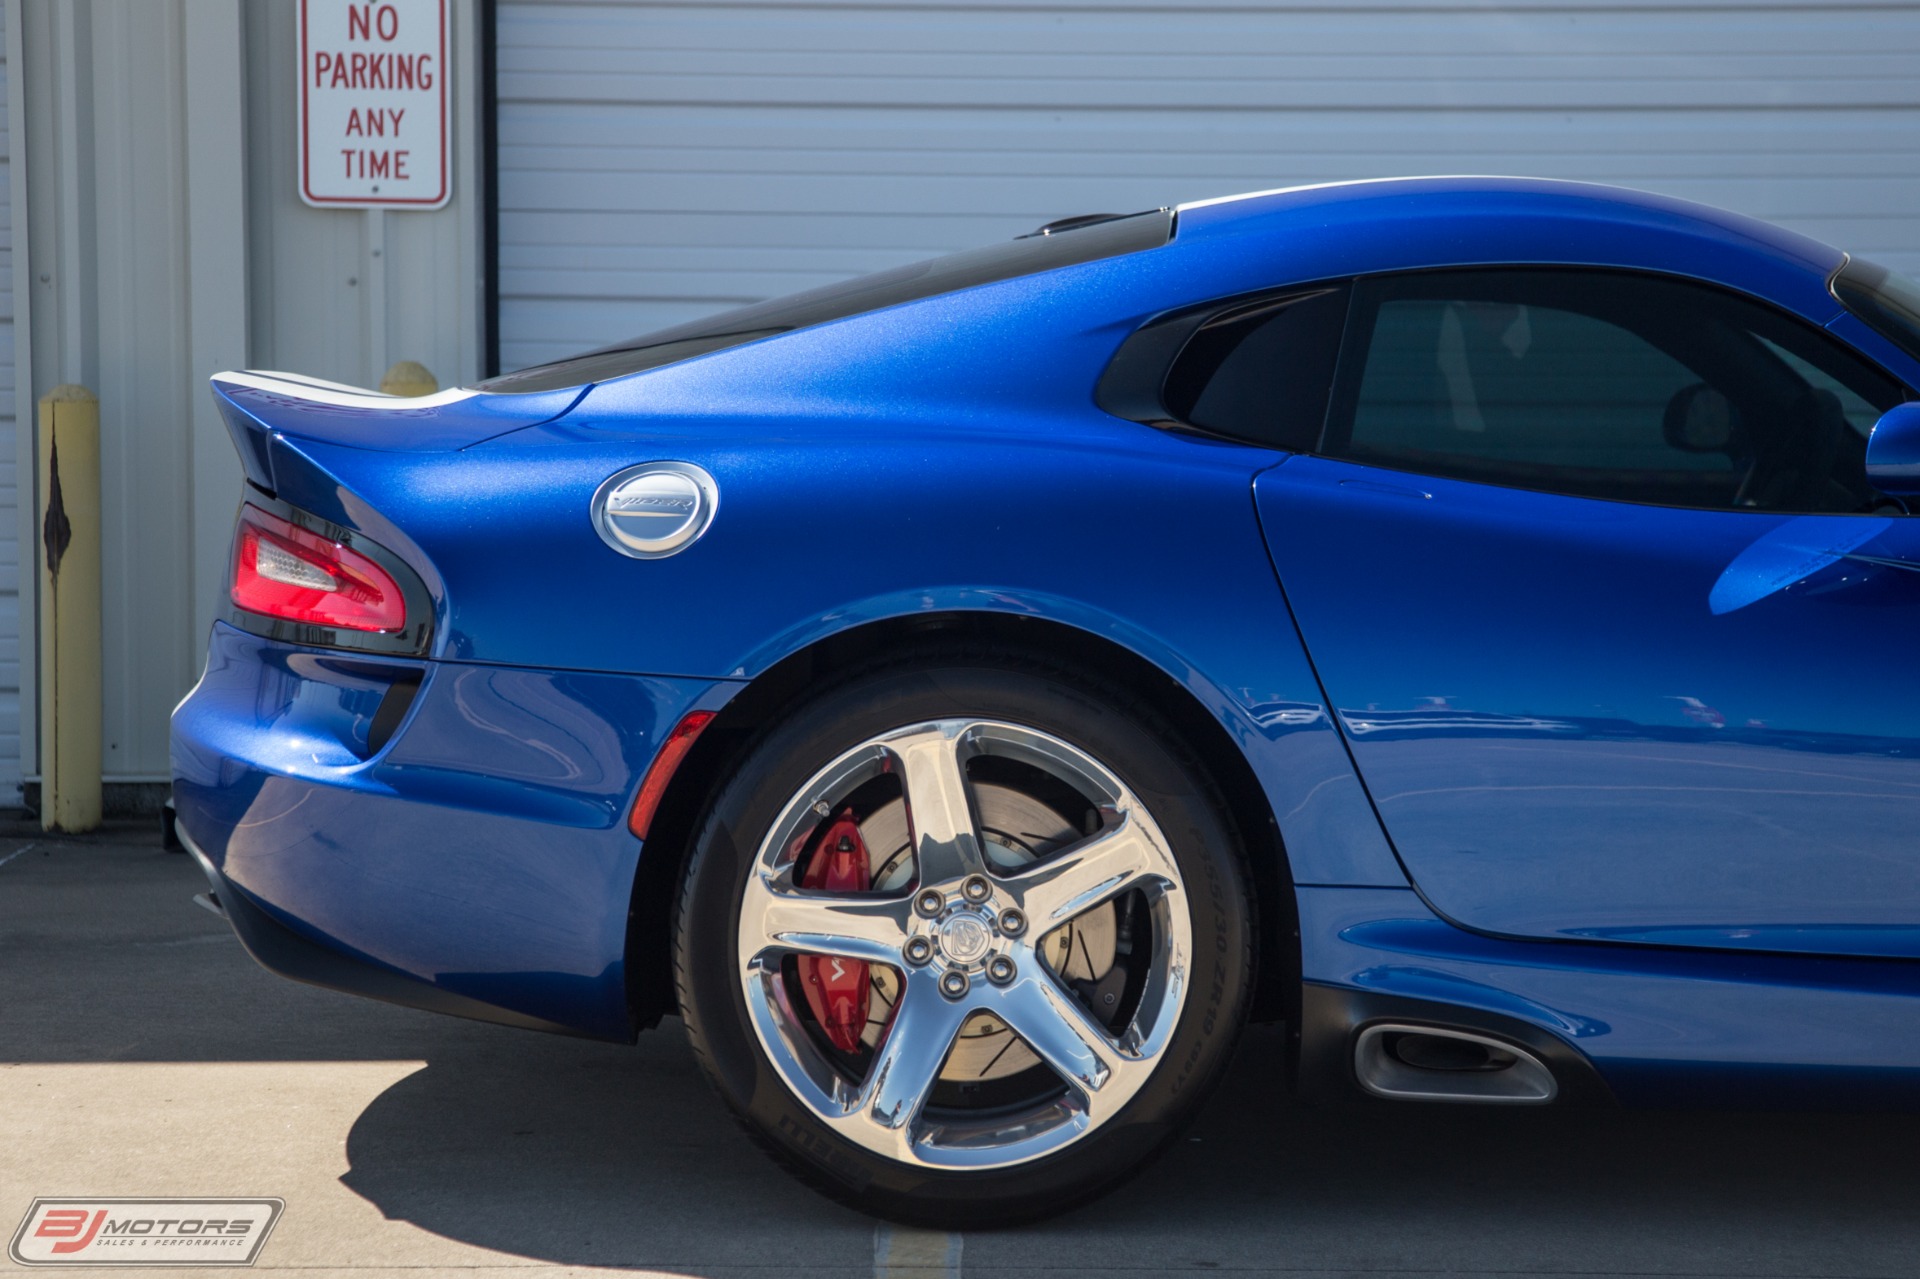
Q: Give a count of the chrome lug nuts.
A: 6